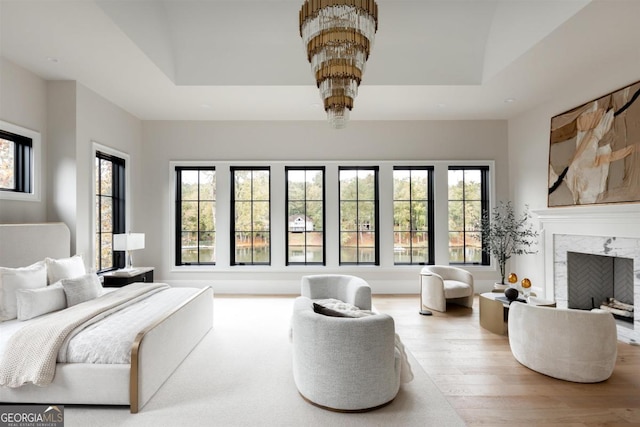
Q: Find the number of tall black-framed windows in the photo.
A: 7